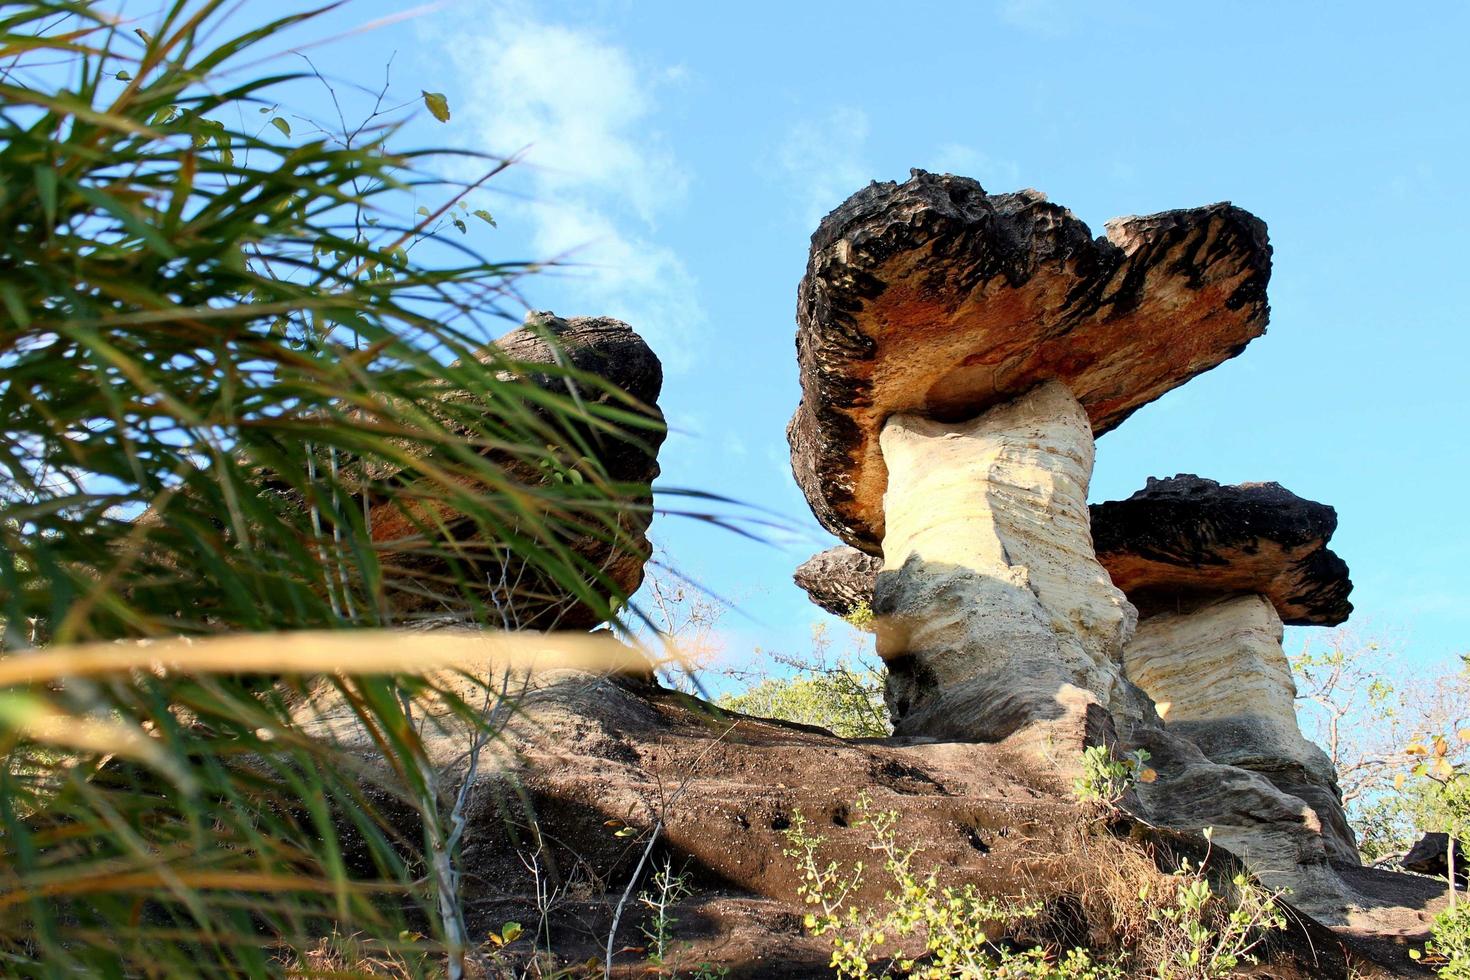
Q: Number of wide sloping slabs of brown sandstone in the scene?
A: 1